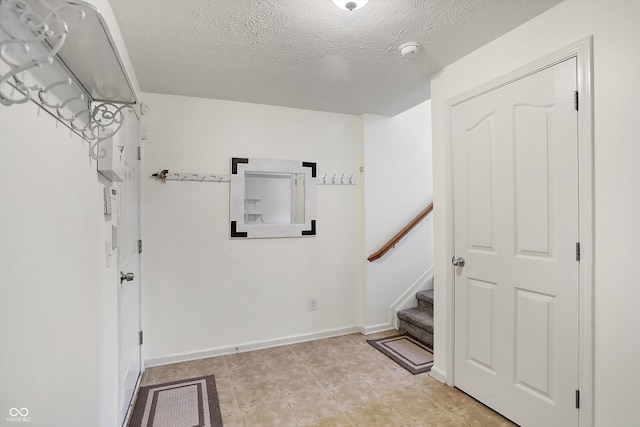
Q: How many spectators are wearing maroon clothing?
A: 0